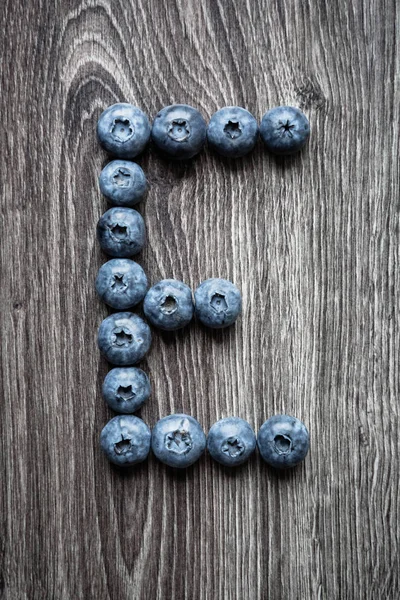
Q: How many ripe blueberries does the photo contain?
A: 15